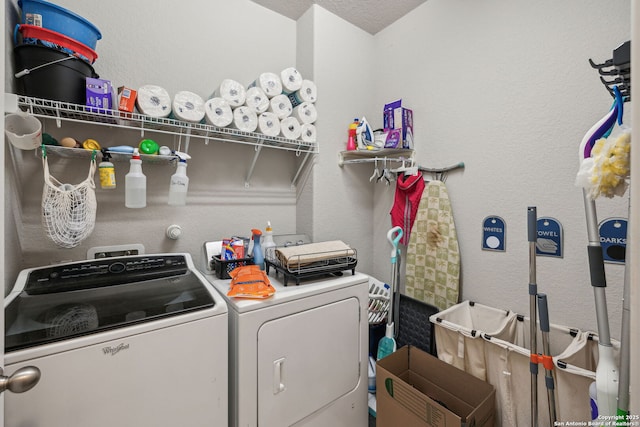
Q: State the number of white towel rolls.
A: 14